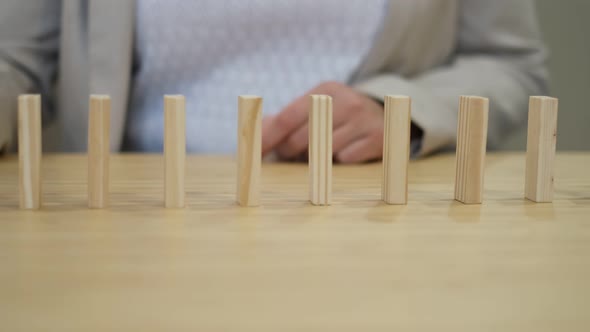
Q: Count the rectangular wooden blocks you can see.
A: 8